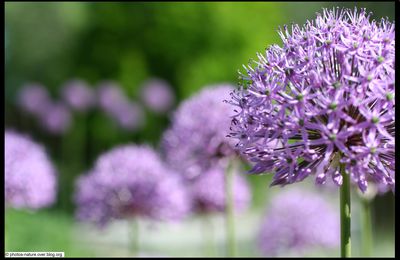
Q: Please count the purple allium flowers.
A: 12